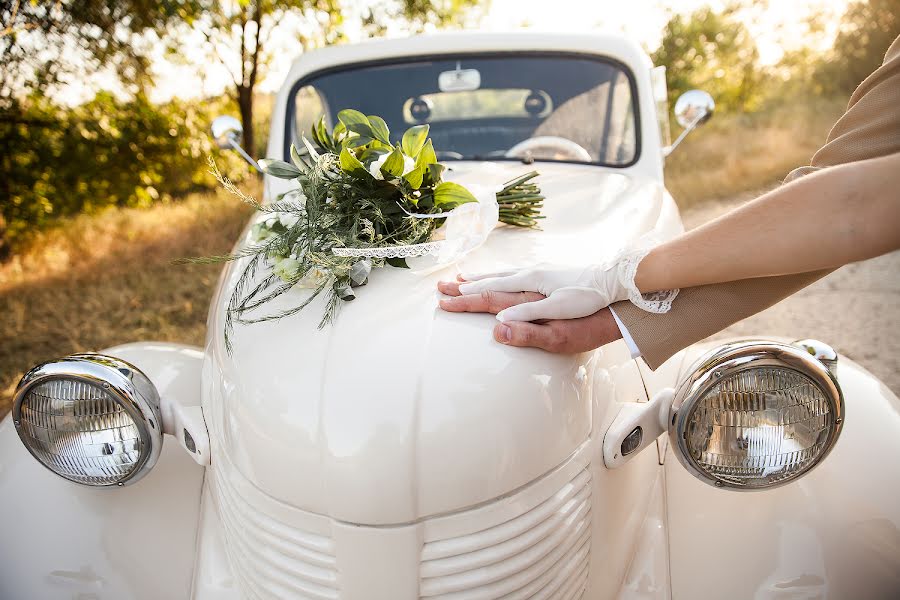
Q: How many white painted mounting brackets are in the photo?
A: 2